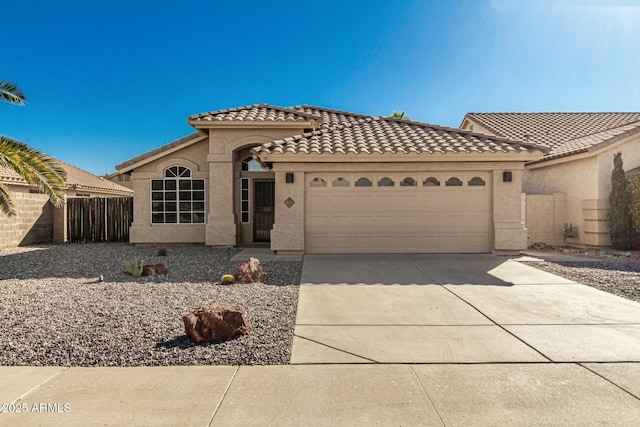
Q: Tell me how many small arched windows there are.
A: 8